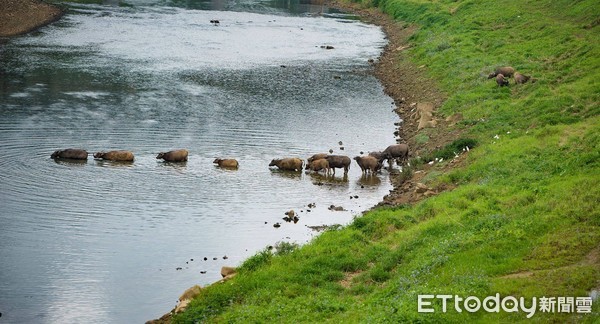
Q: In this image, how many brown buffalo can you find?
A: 14